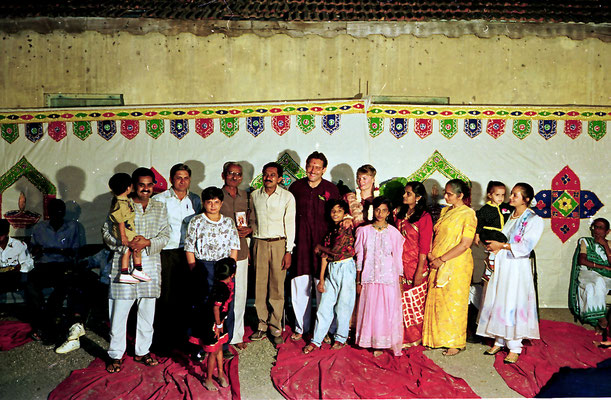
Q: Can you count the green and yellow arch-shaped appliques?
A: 3